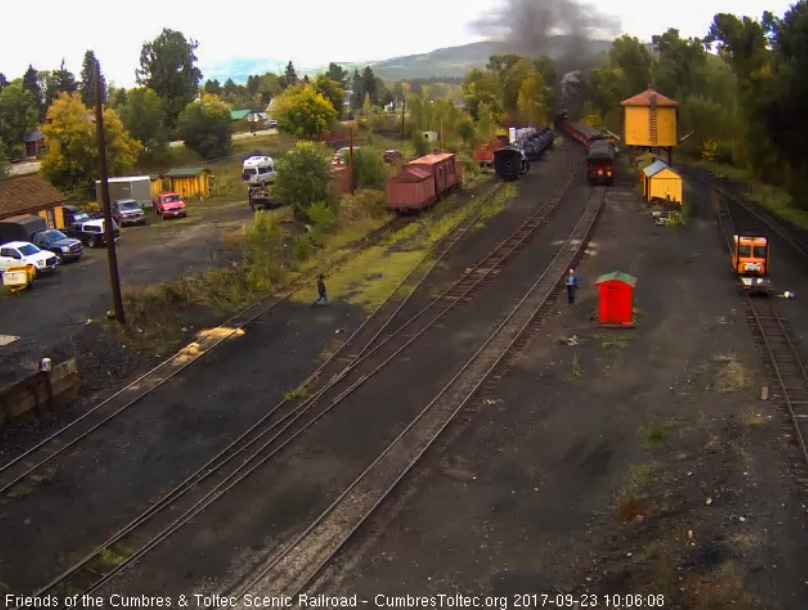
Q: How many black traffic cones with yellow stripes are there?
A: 0